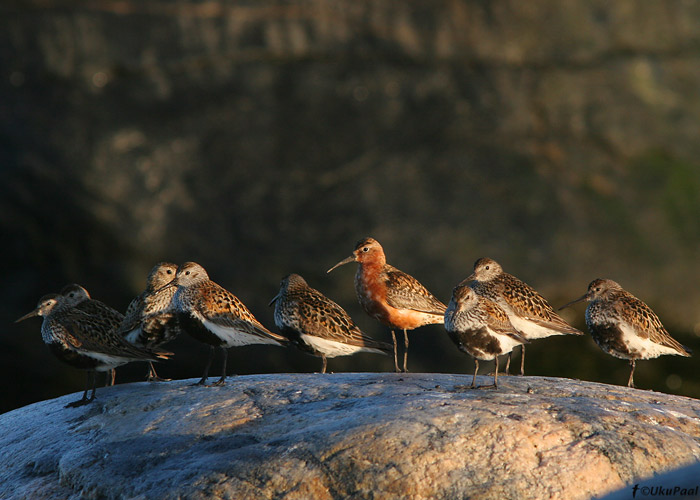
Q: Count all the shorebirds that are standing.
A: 9